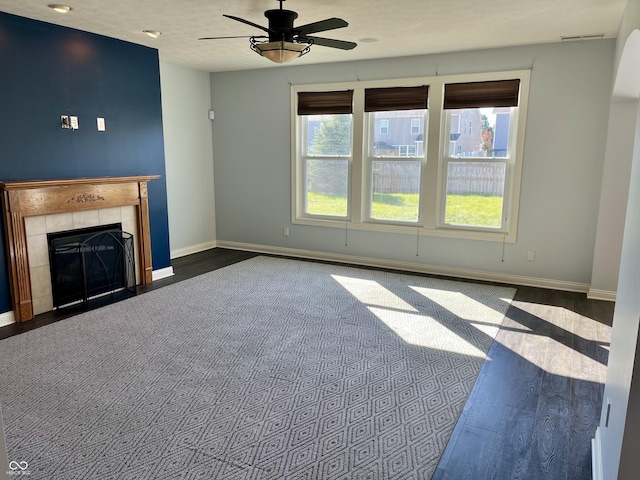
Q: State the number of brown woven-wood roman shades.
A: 3